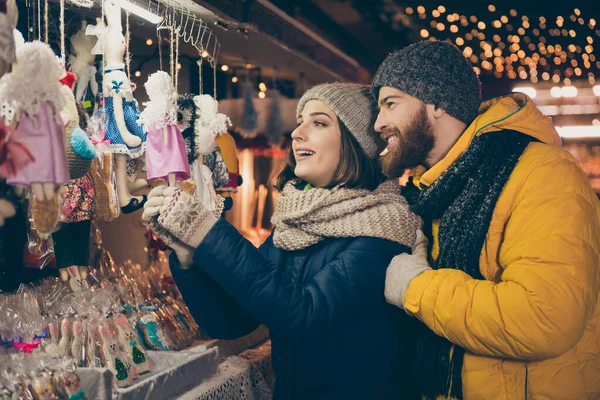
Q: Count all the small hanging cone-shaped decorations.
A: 2